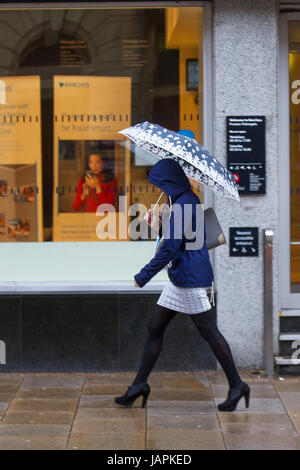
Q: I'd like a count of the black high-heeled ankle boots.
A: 2